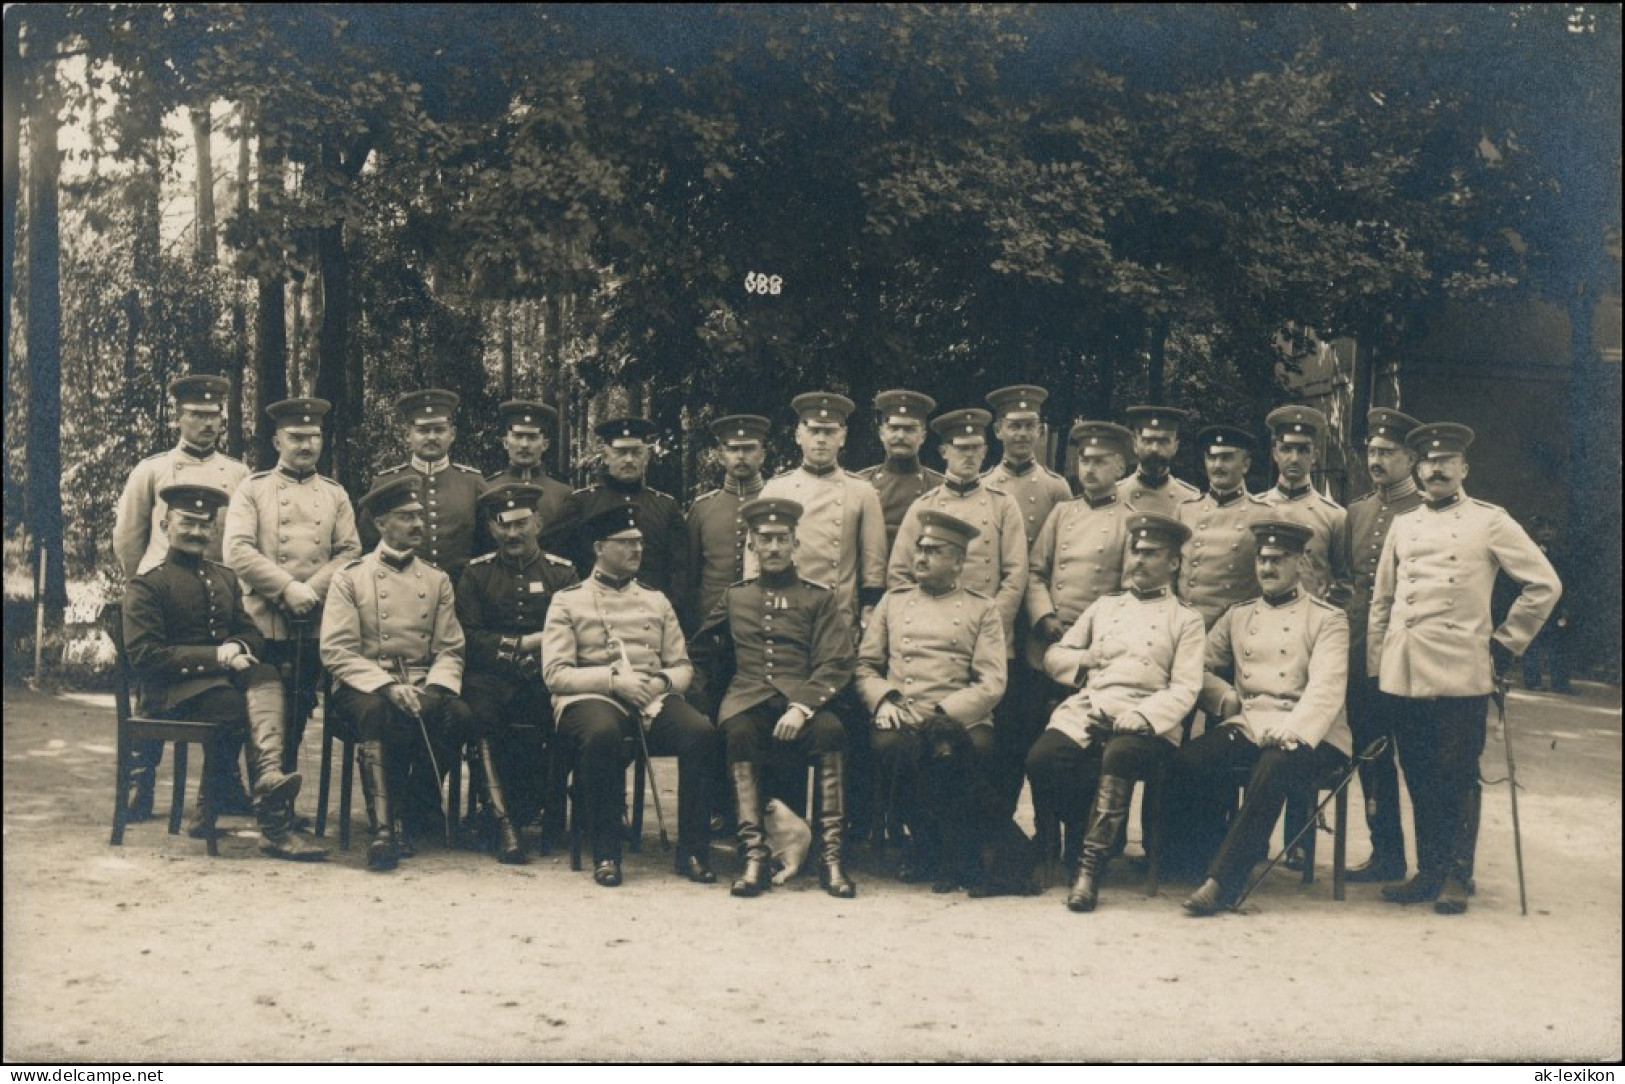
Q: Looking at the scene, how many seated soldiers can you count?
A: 8